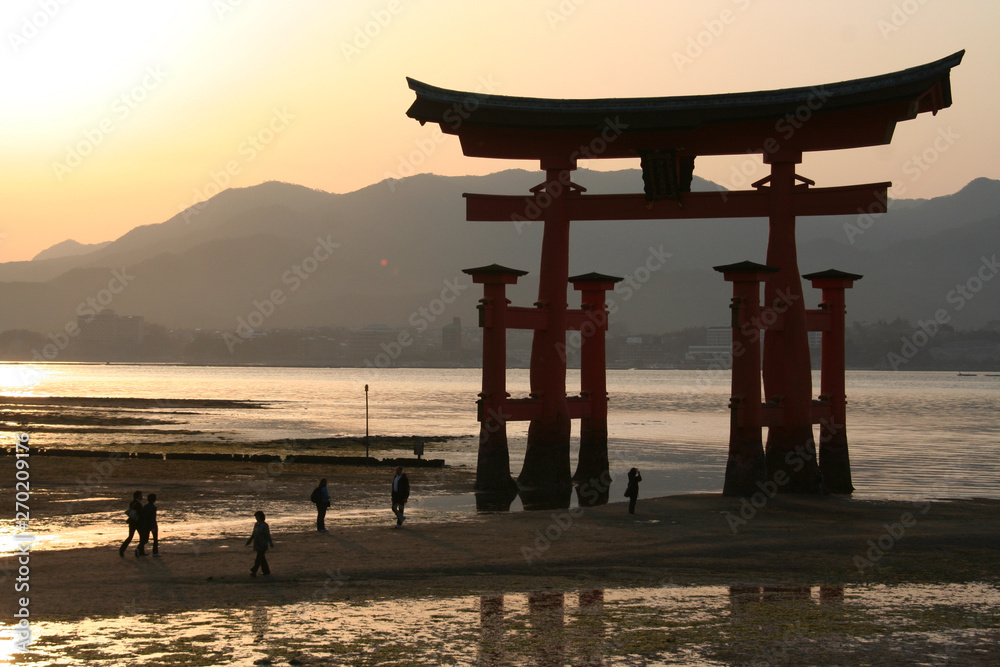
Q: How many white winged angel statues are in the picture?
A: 0